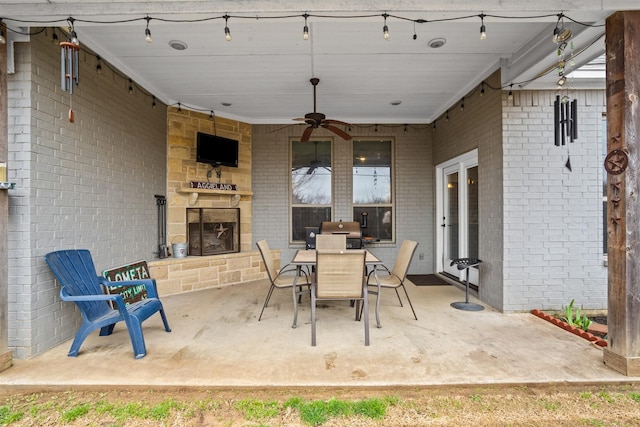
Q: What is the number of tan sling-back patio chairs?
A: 4